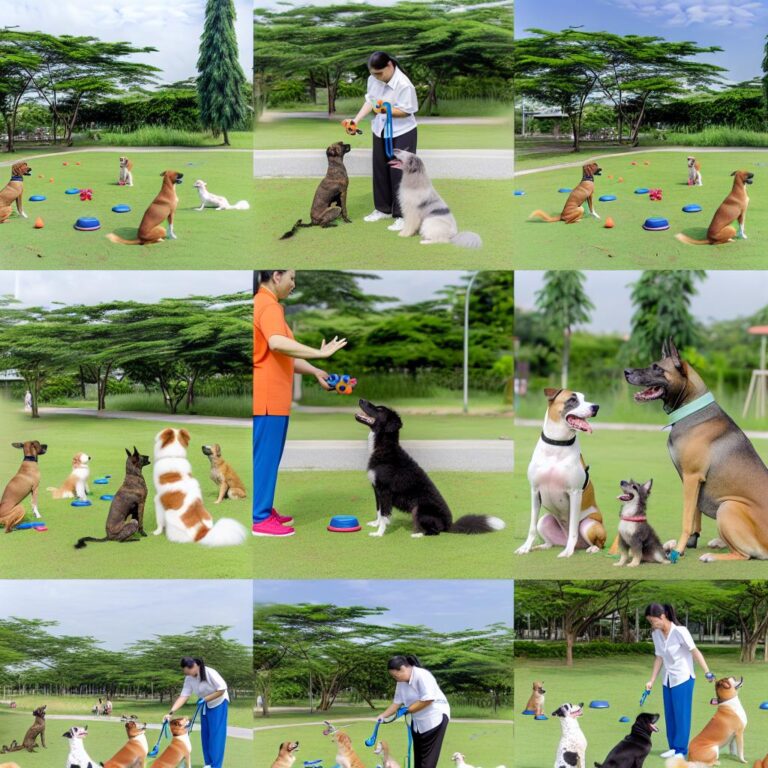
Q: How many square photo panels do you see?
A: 9